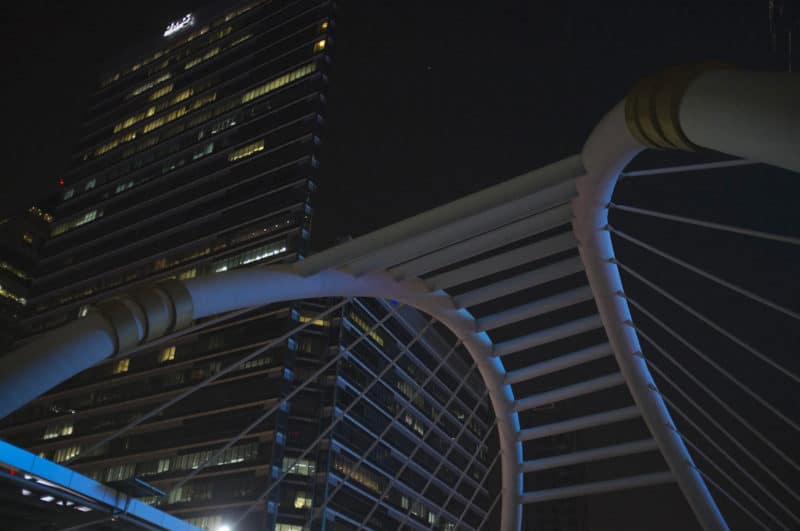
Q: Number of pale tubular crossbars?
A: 12